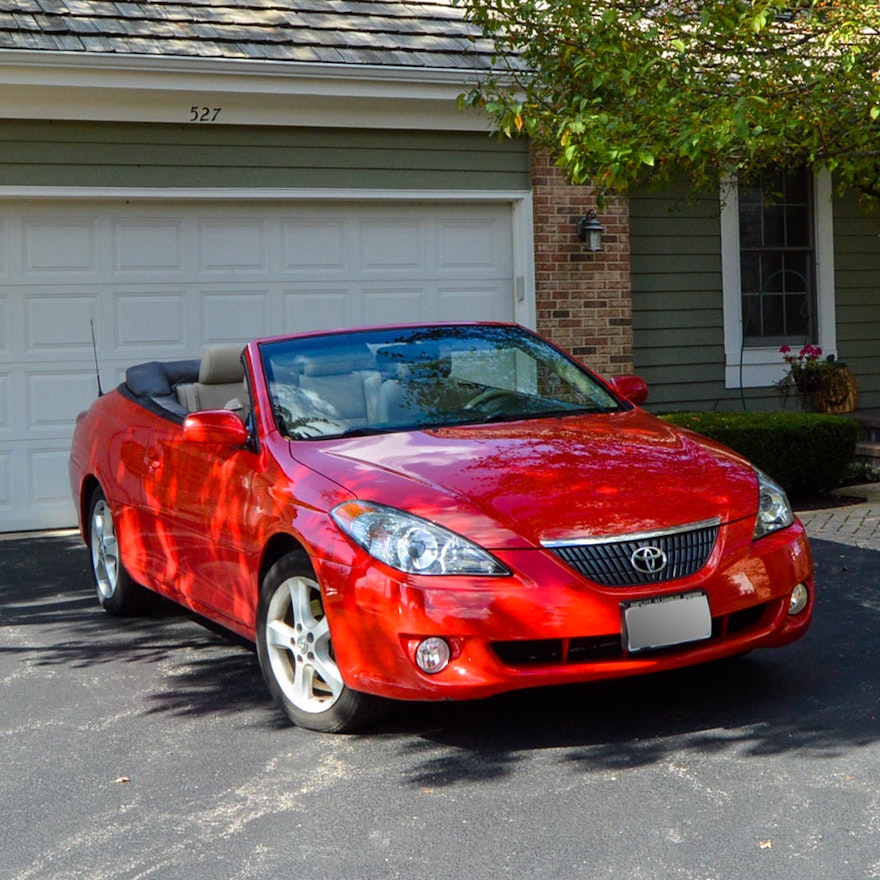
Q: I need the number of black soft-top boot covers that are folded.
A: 1